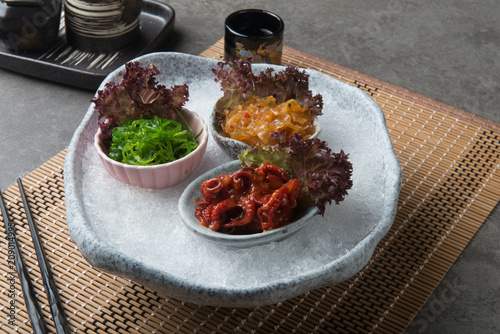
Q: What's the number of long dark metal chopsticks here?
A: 2